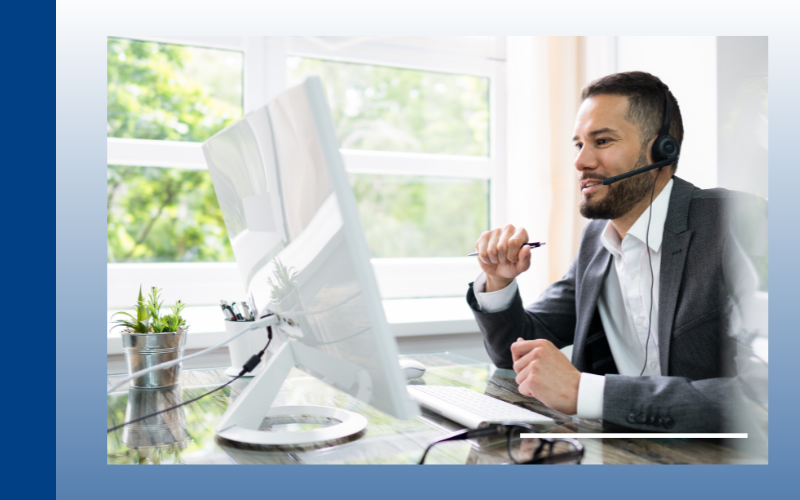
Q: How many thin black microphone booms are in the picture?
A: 1